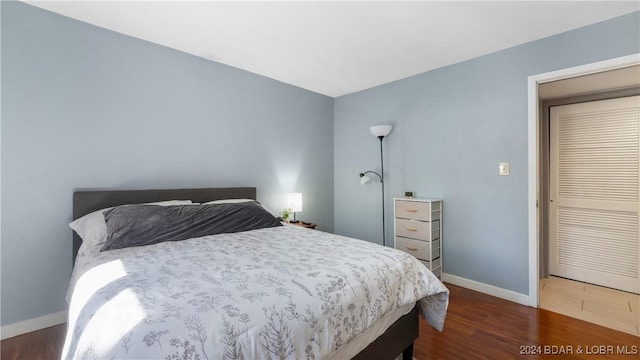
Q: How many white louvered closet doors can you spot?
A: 1